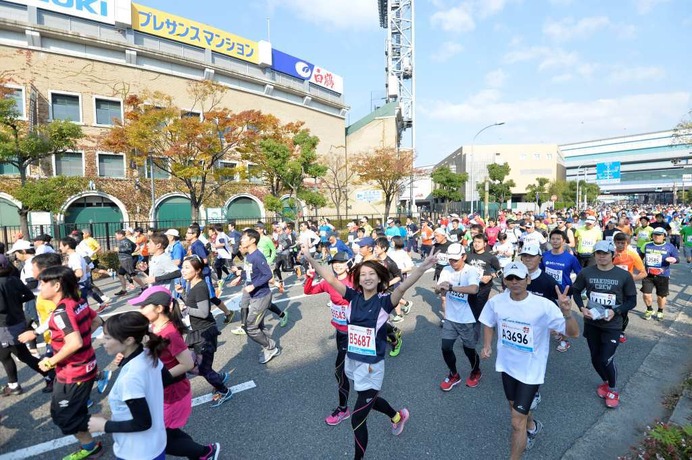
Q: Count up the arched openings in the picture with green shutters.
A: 5